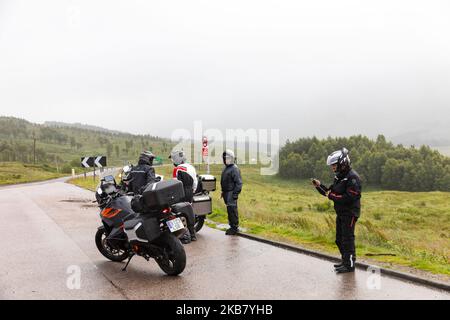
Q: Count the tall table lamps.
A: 0